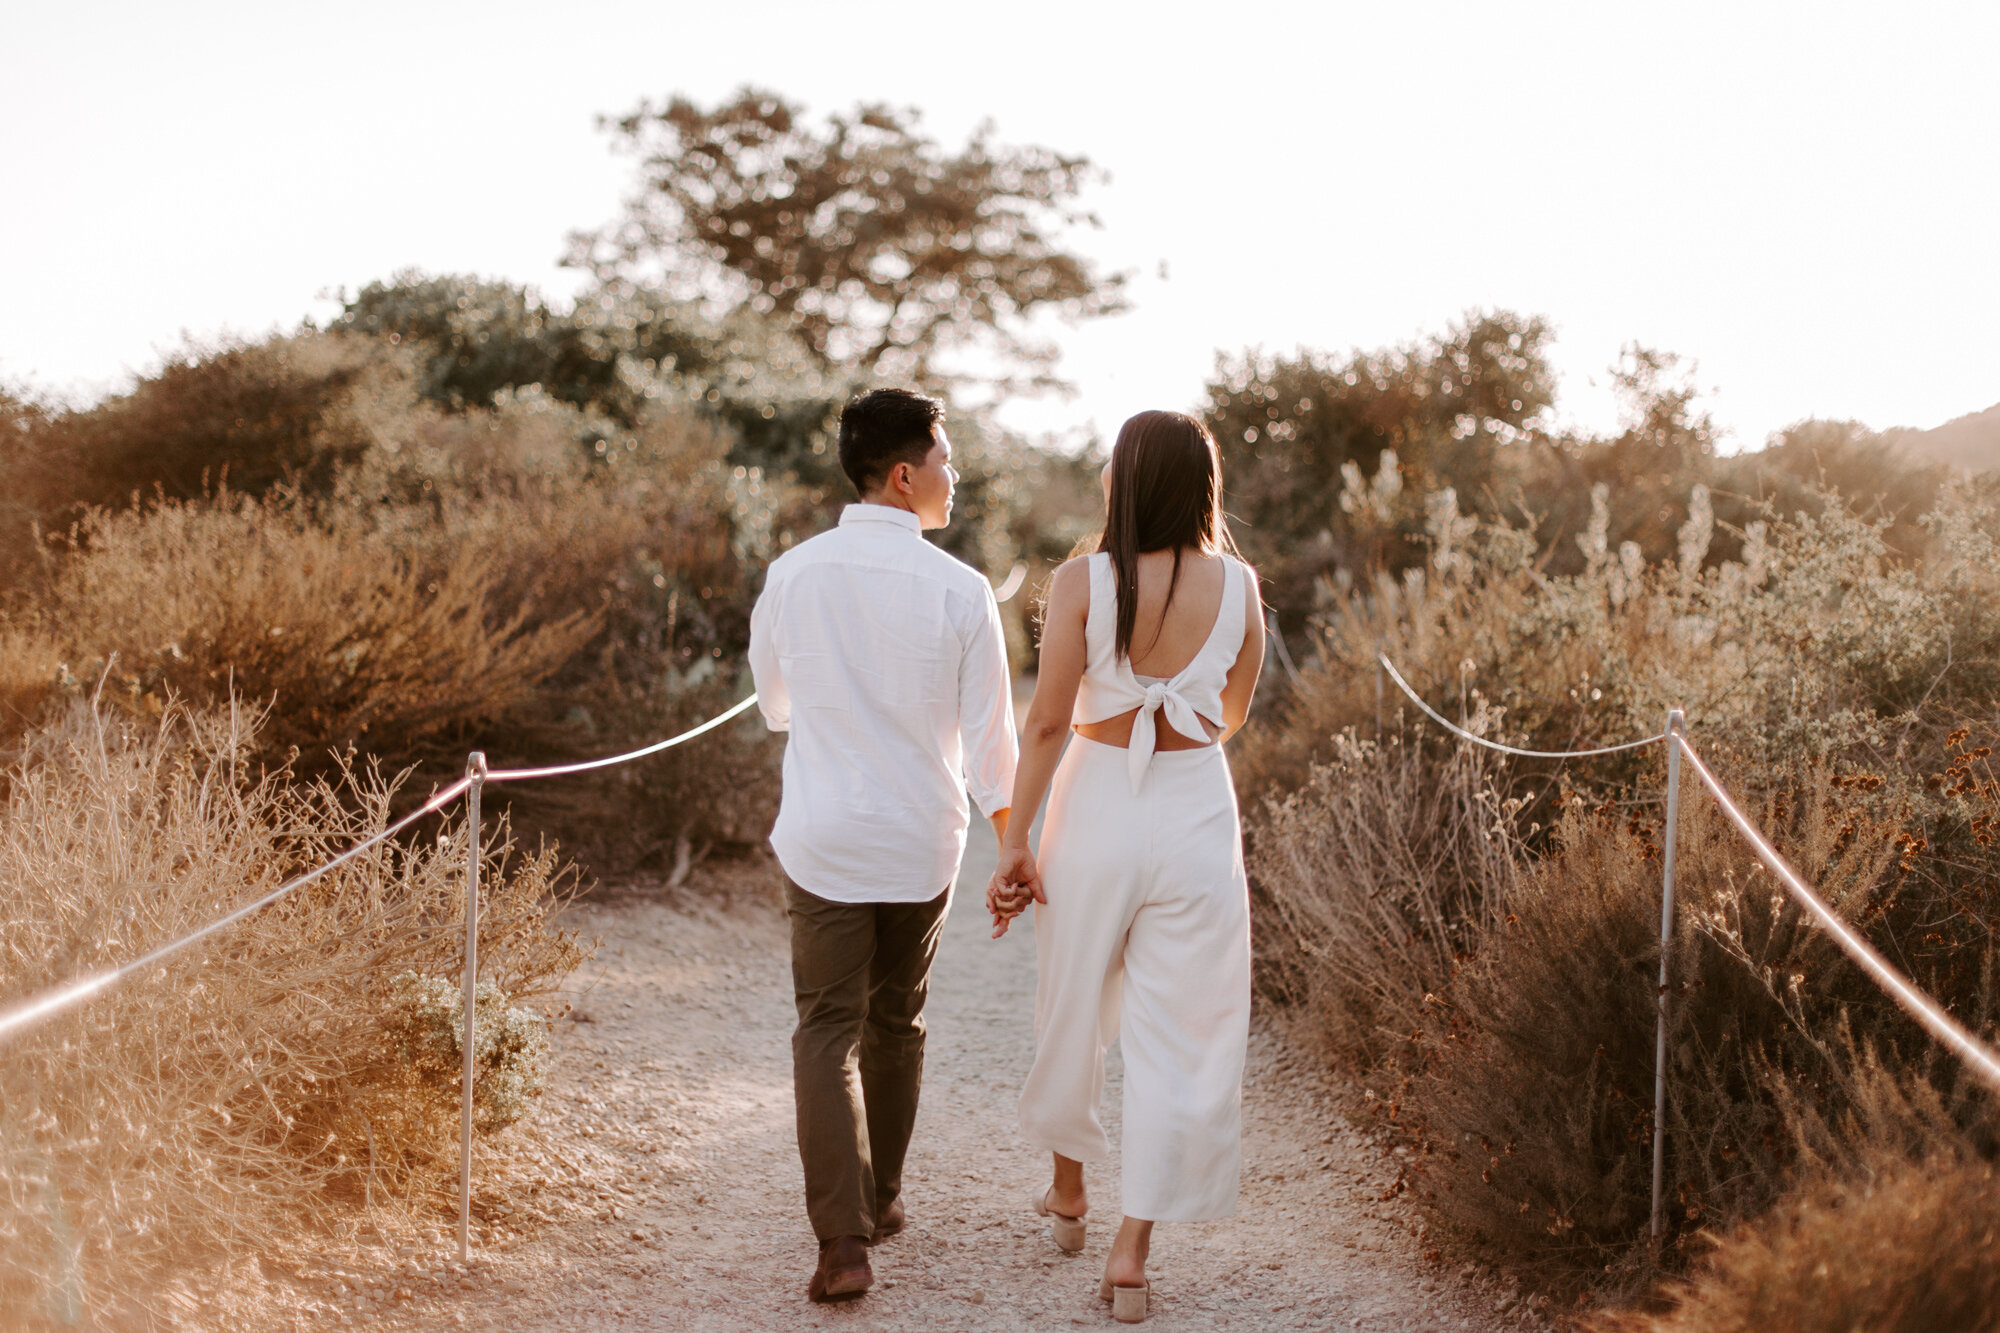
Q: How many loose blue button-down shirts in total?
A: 0